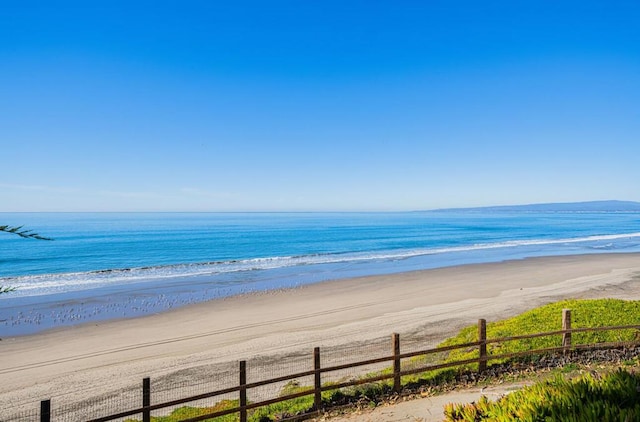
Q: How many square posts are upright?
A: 7